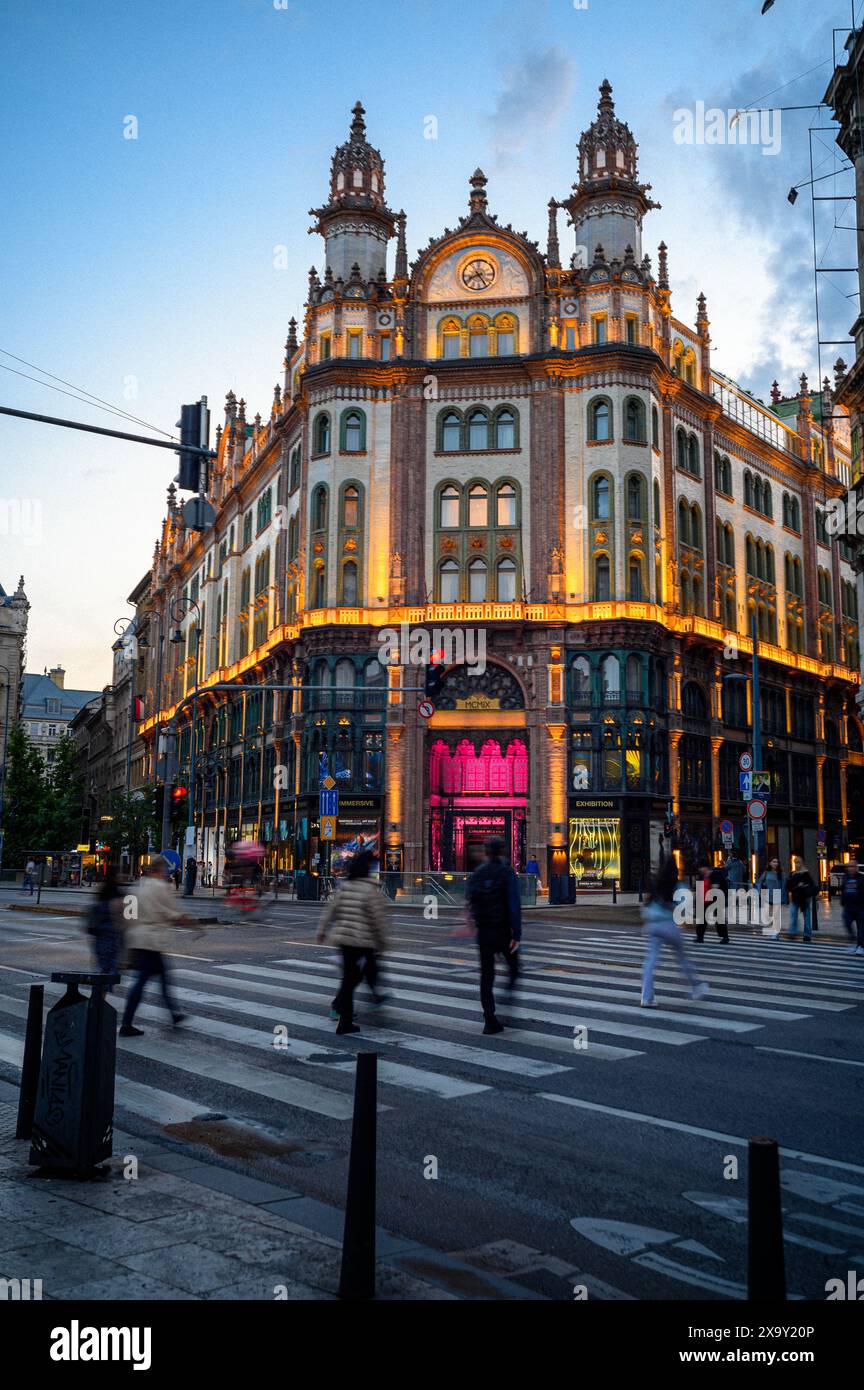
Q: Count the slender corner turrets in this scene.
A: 2